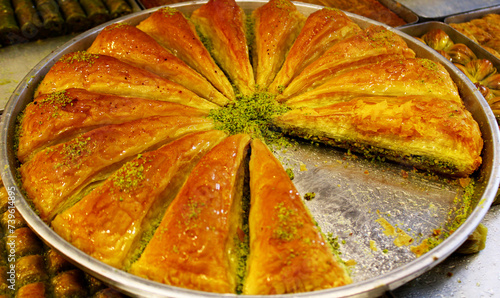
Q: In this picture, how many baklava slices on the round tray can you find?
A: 14